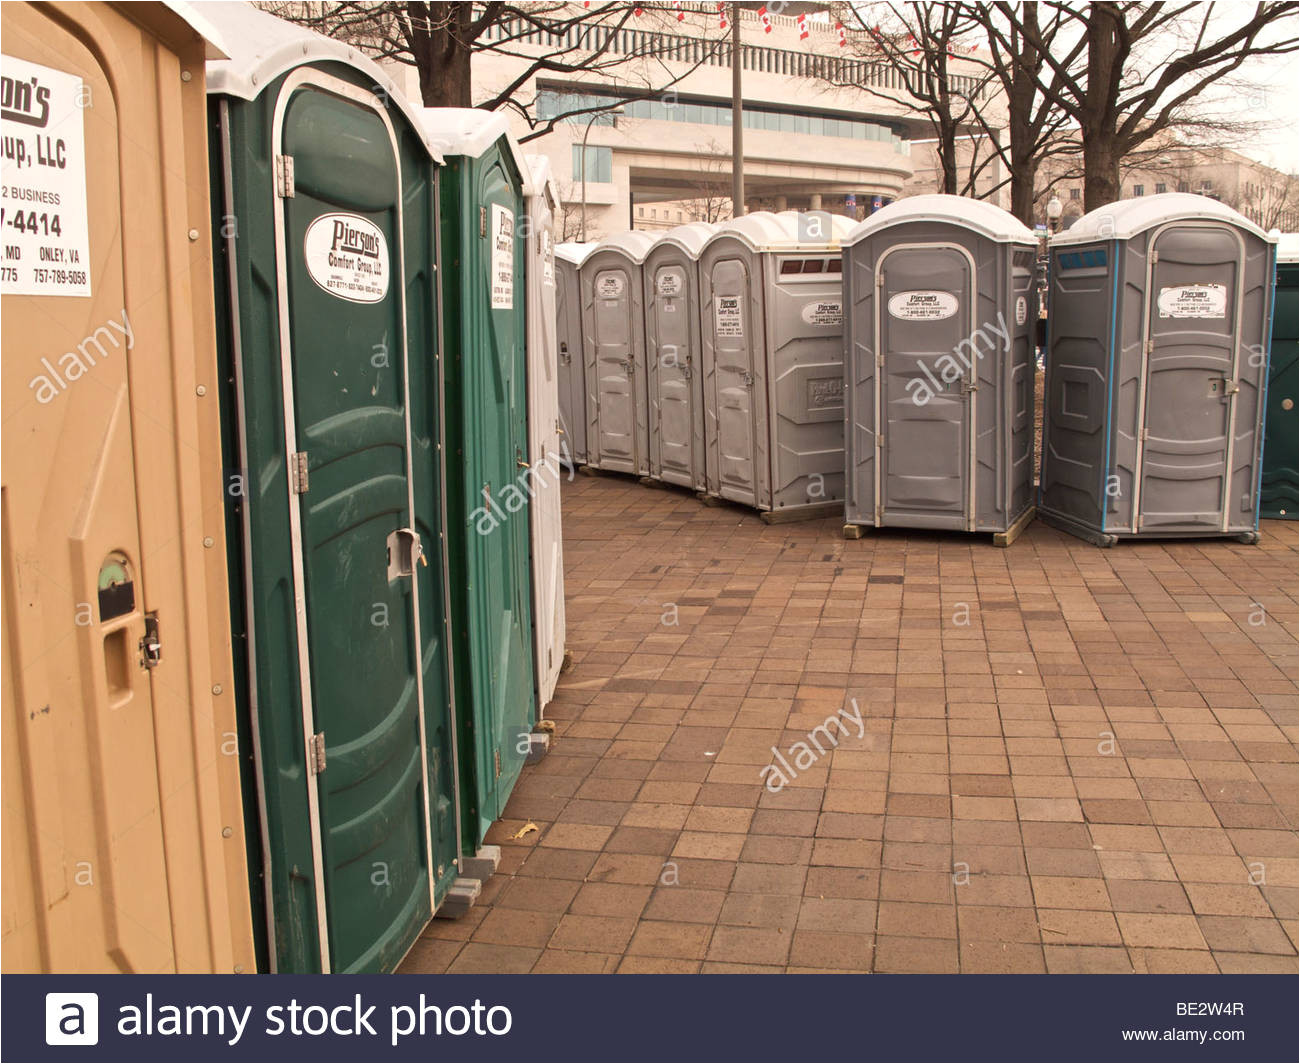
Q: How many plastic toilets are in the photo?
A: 11